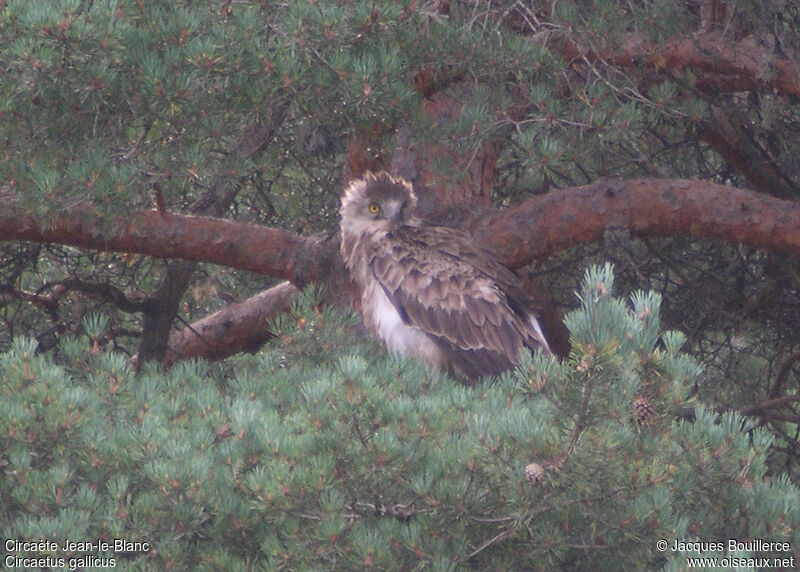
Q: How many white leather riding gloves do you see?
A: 0